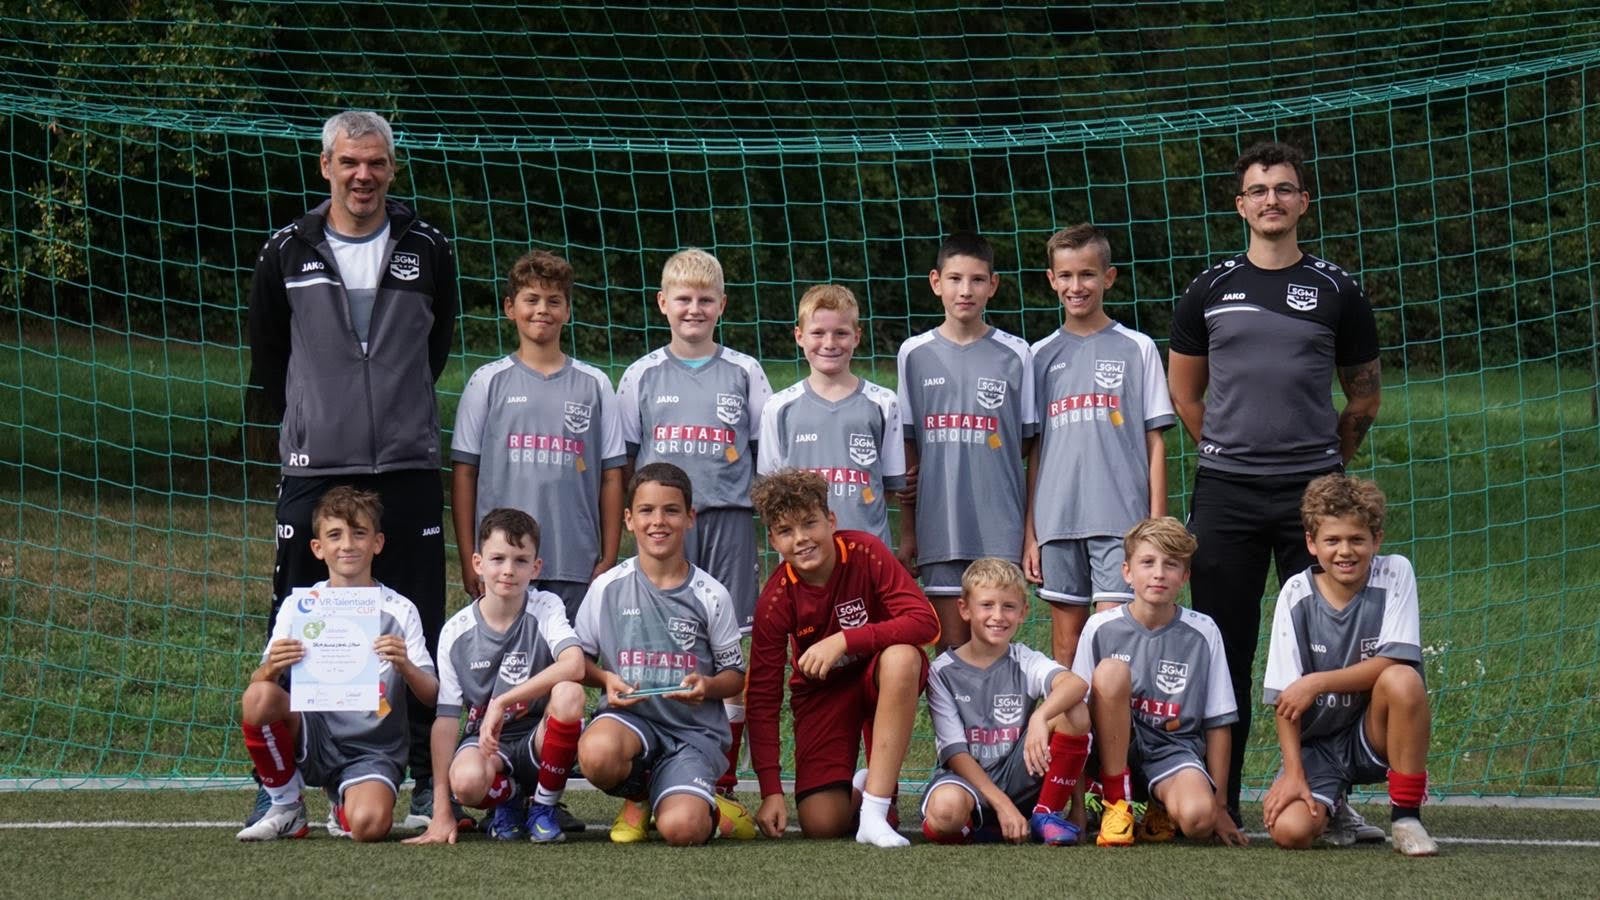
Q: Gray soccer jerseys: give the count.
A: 11